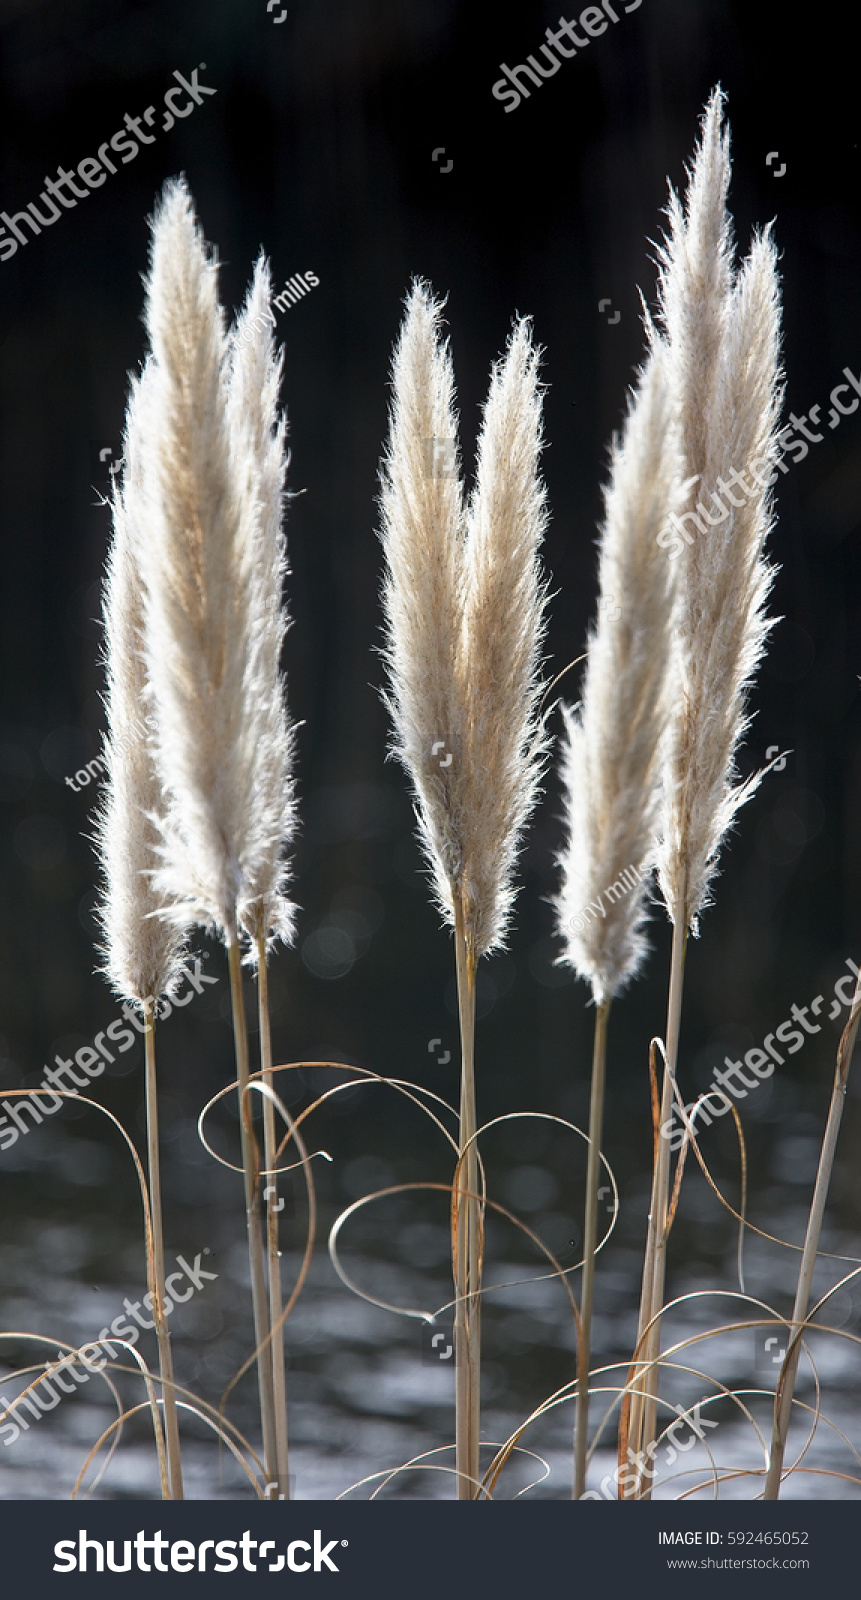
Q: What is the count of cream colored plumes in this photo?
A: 8